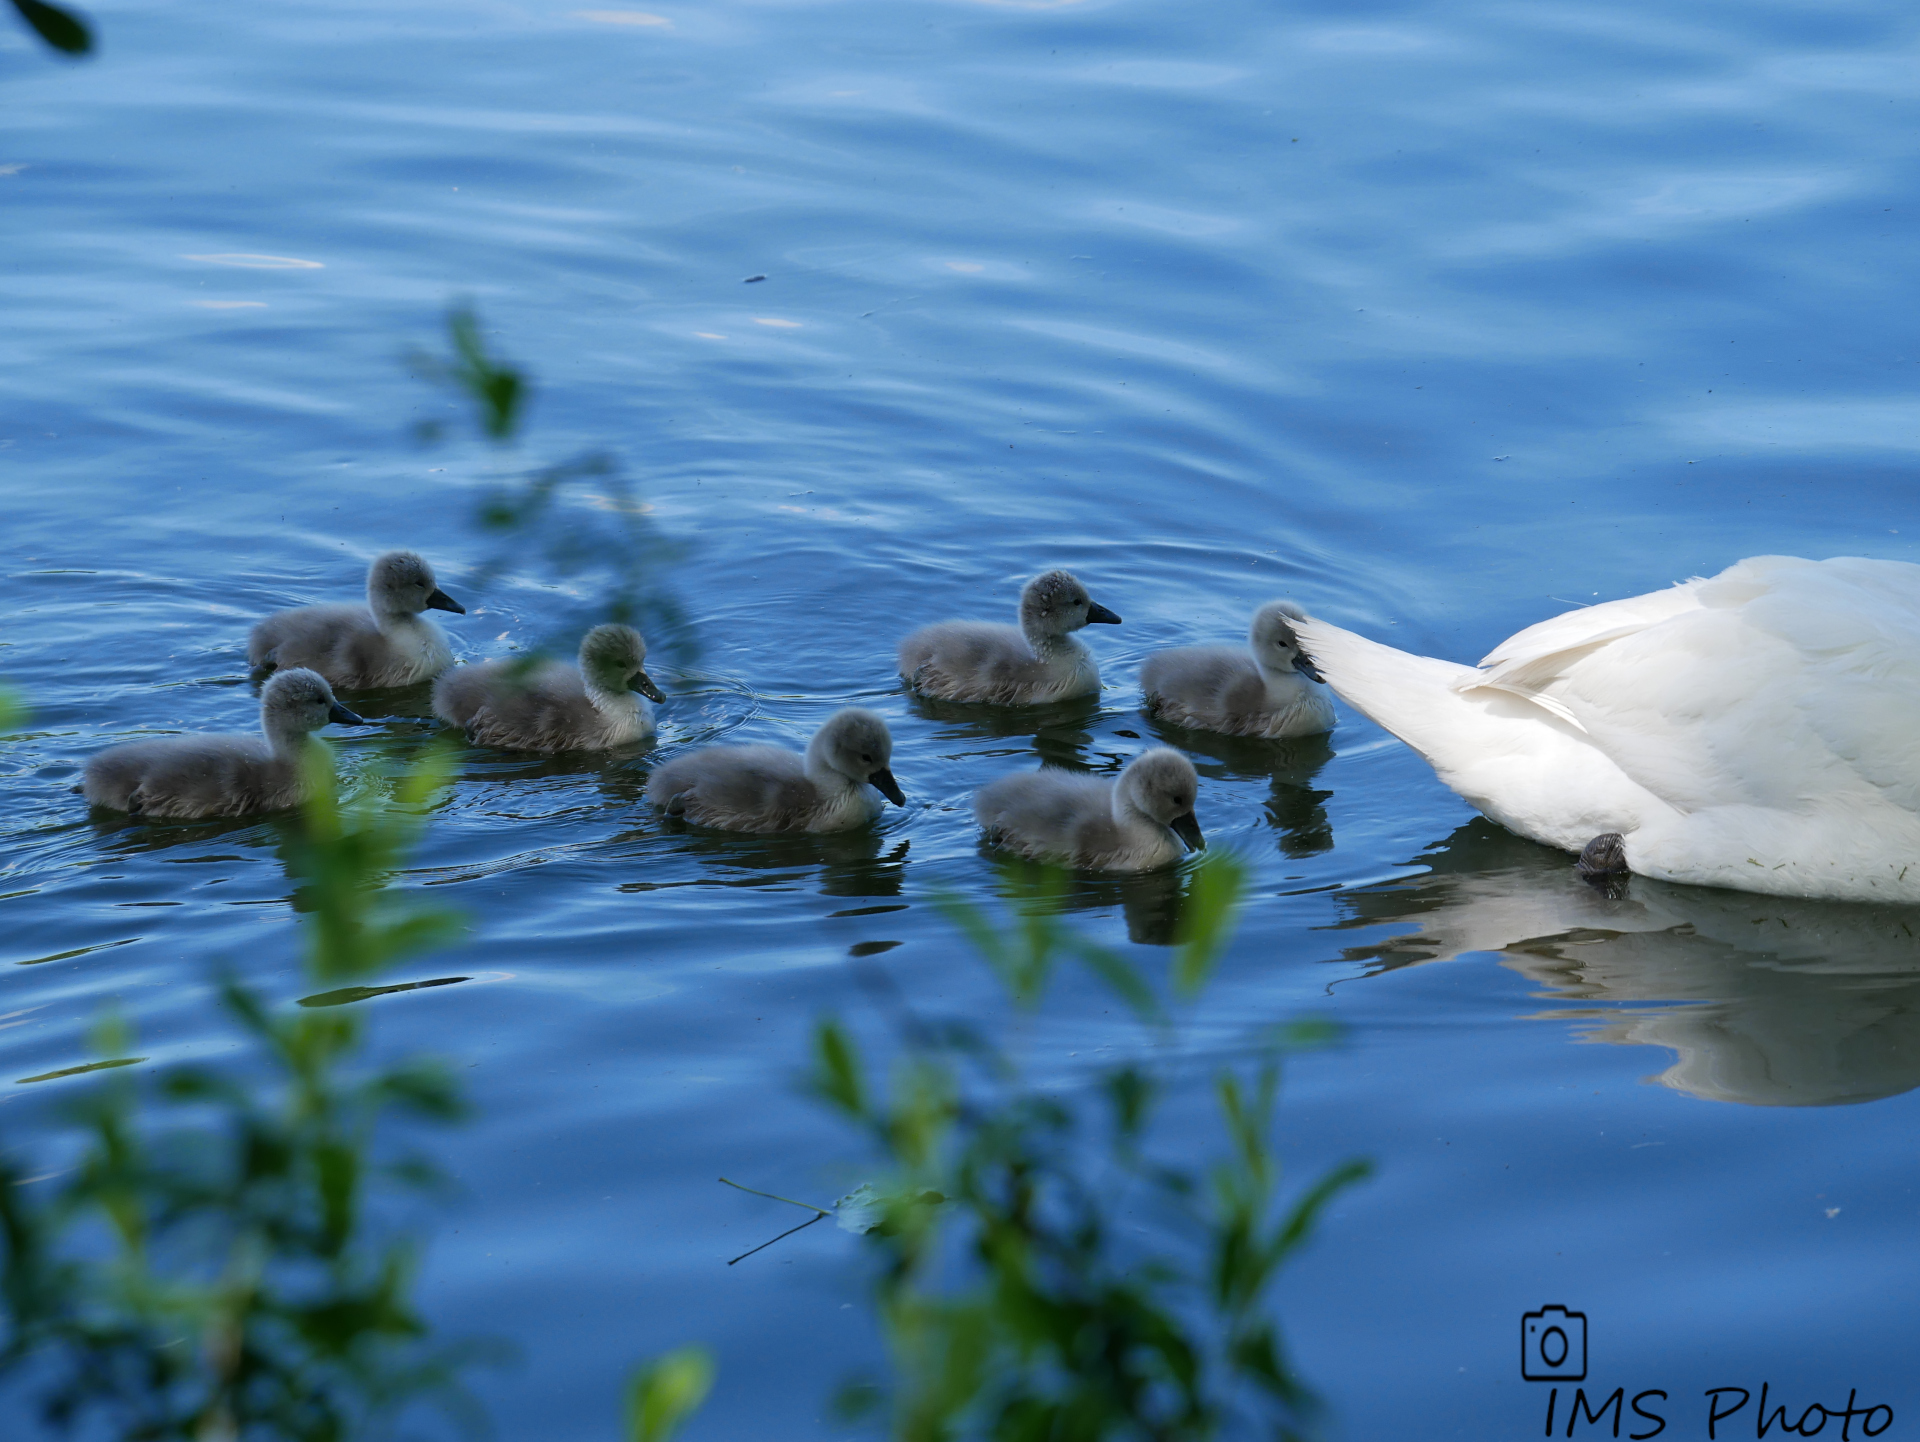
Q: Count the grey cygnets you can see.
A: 7